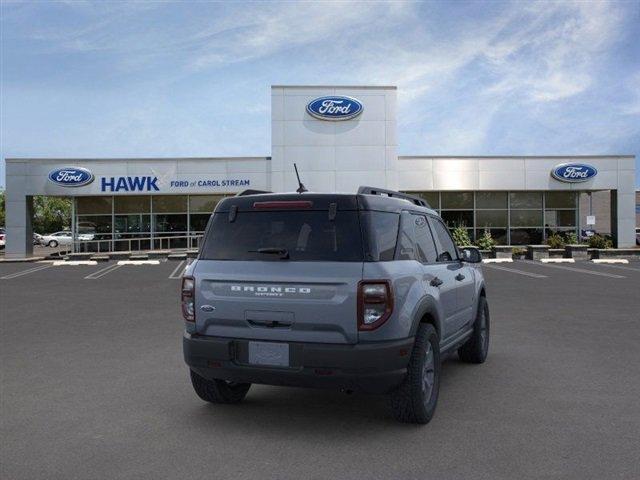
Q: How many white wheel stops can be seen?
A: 5